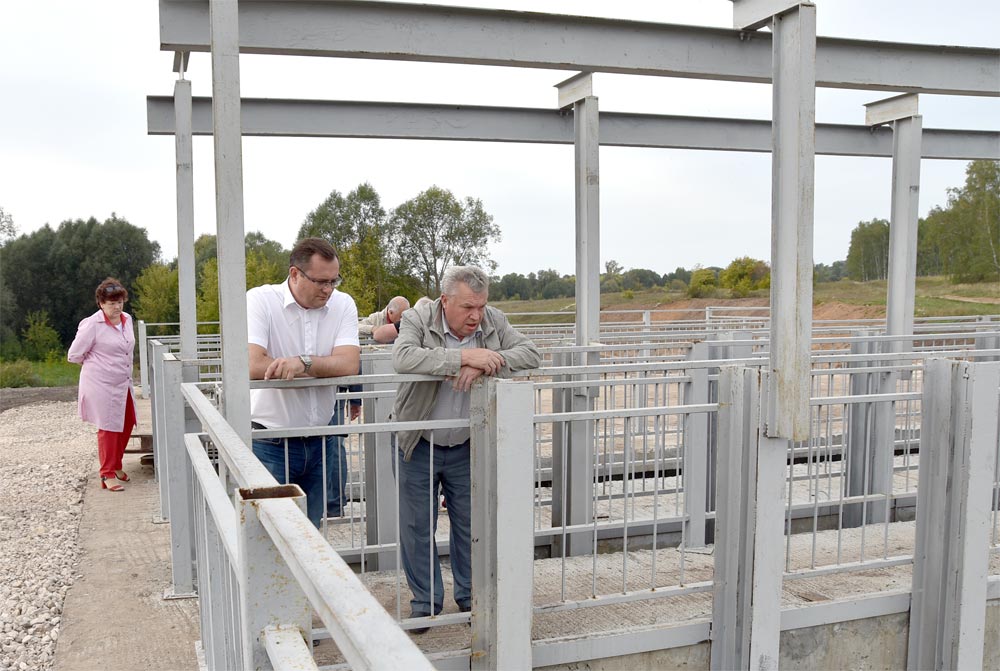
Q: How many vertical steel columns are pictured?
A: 5